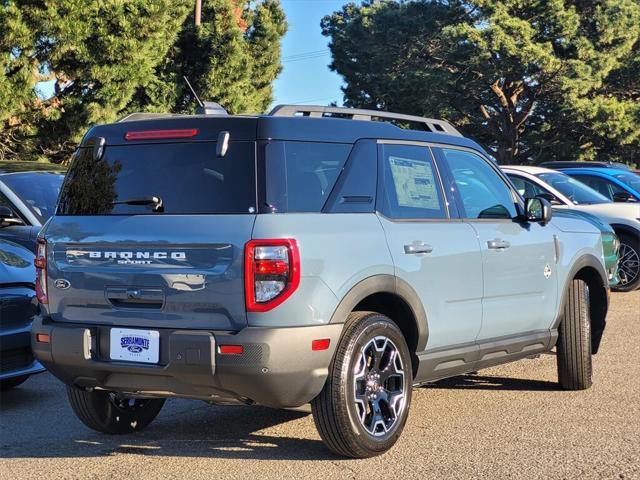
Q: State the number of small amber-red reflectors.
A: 3